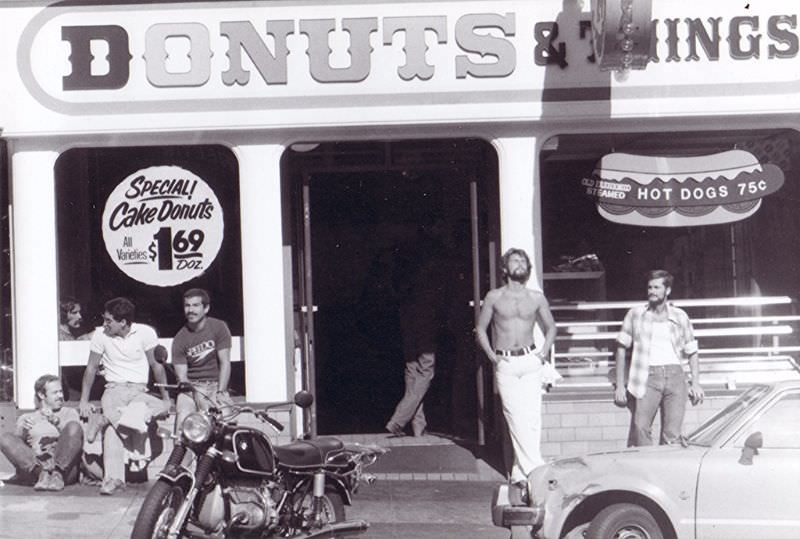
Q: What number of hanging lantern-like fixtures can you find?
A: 1